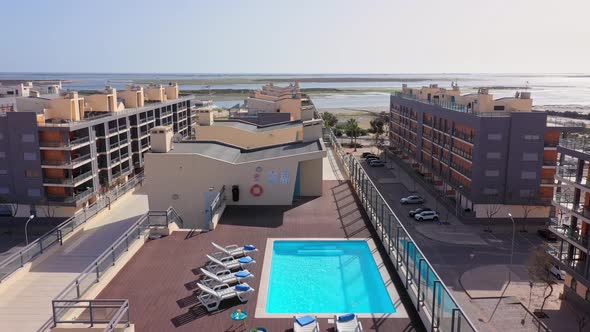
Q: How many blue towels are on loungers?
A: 6